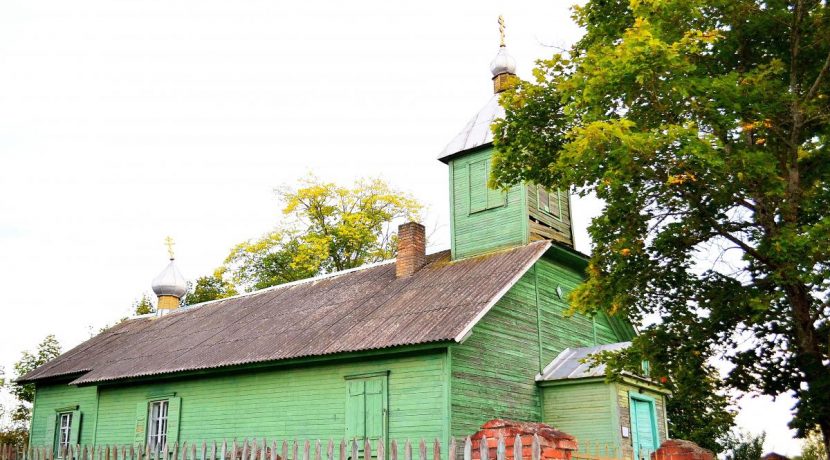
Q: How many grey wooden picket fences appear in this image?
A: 1